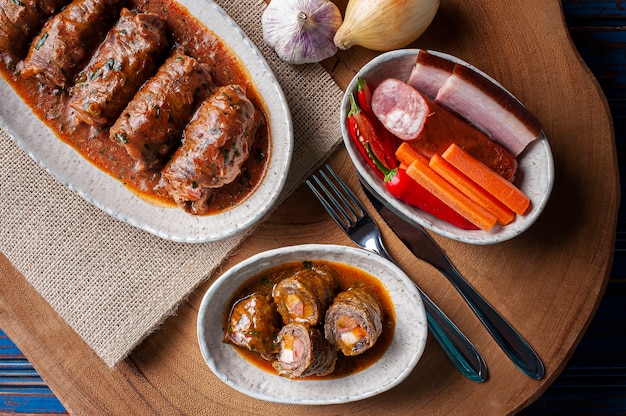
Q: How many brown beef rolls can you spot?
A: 9